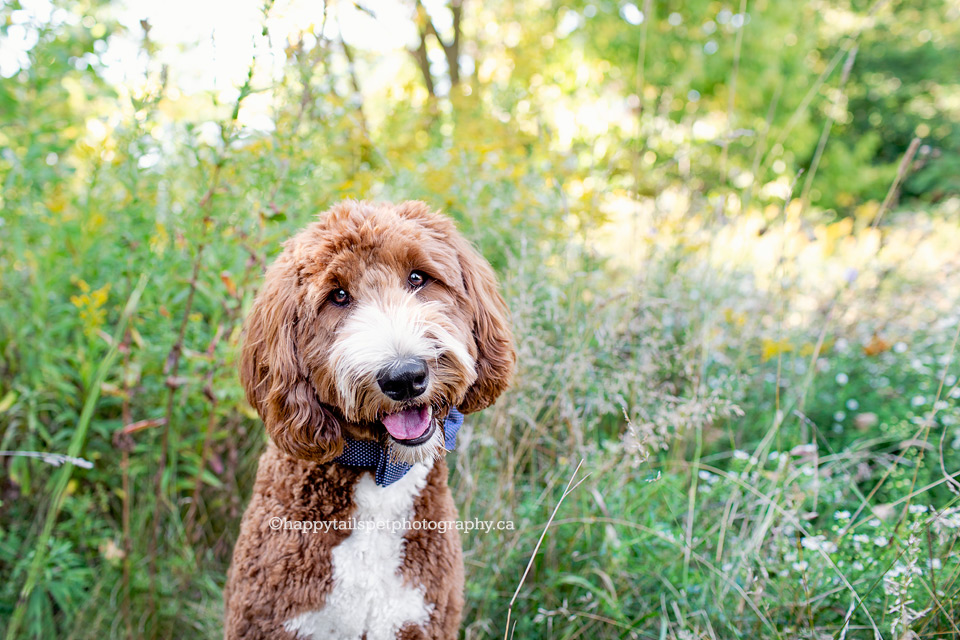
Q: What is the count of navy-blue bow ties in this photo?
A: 1